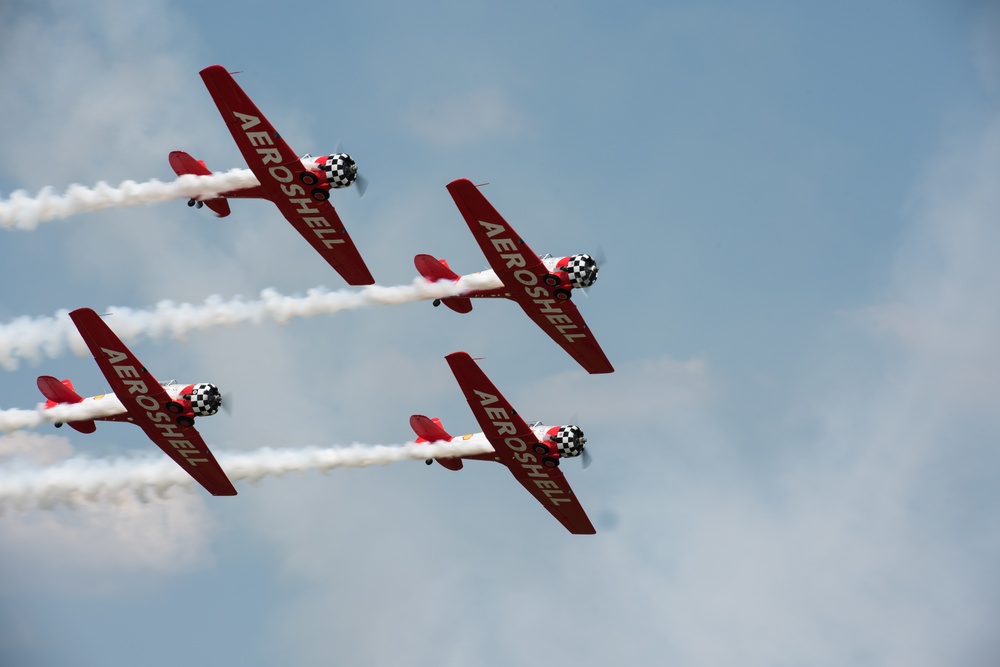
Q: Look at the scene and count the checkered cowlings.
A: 4